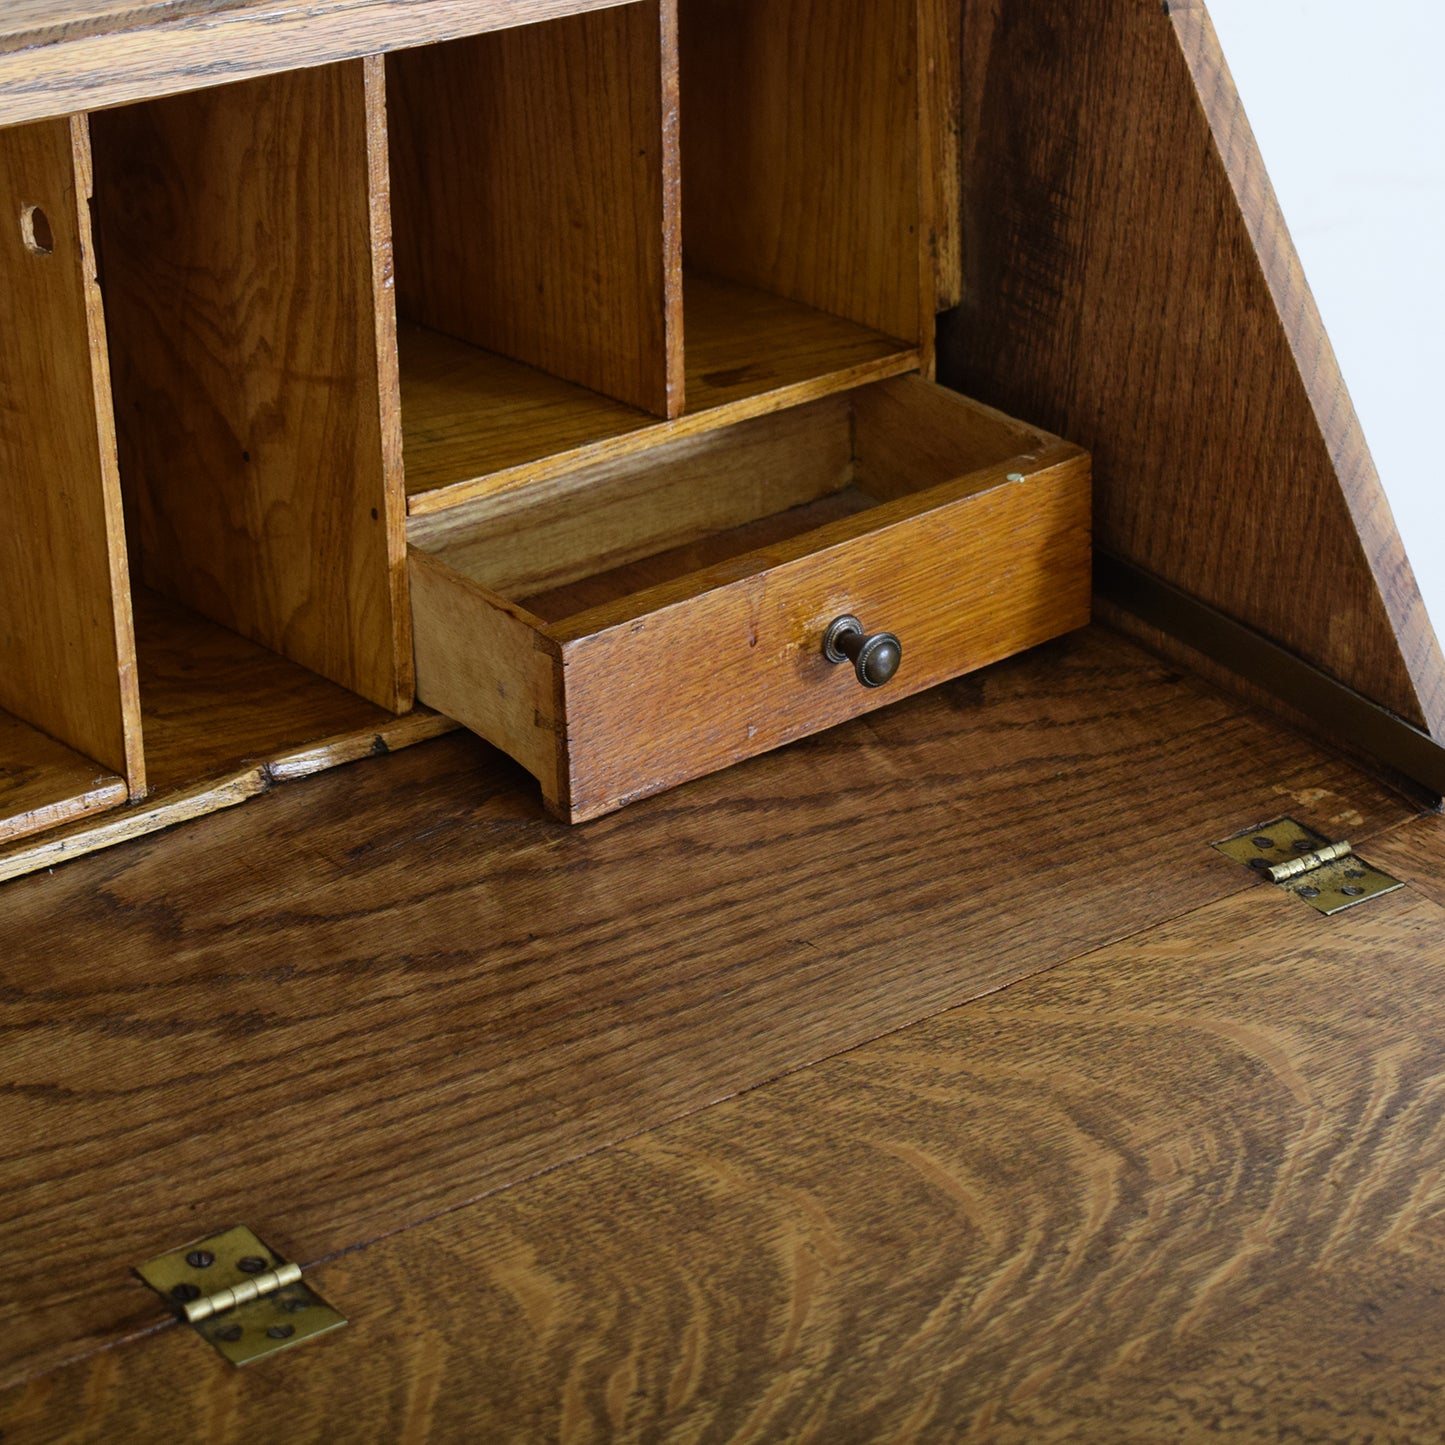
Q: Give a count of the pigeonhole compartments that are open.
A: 4